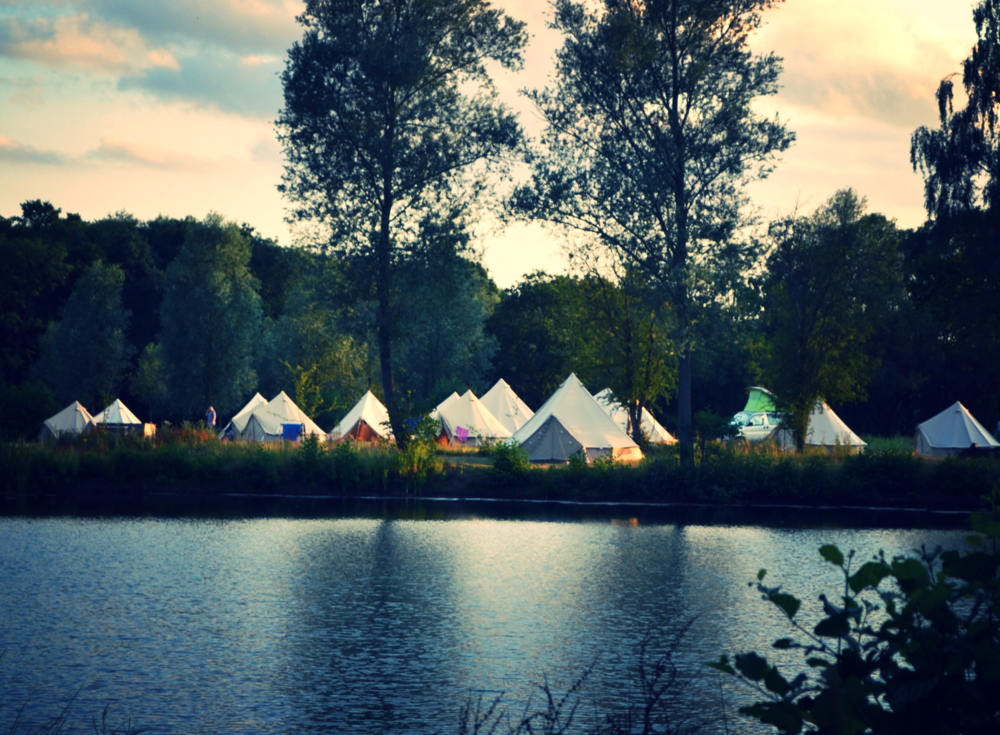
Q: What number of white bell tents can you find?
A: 12